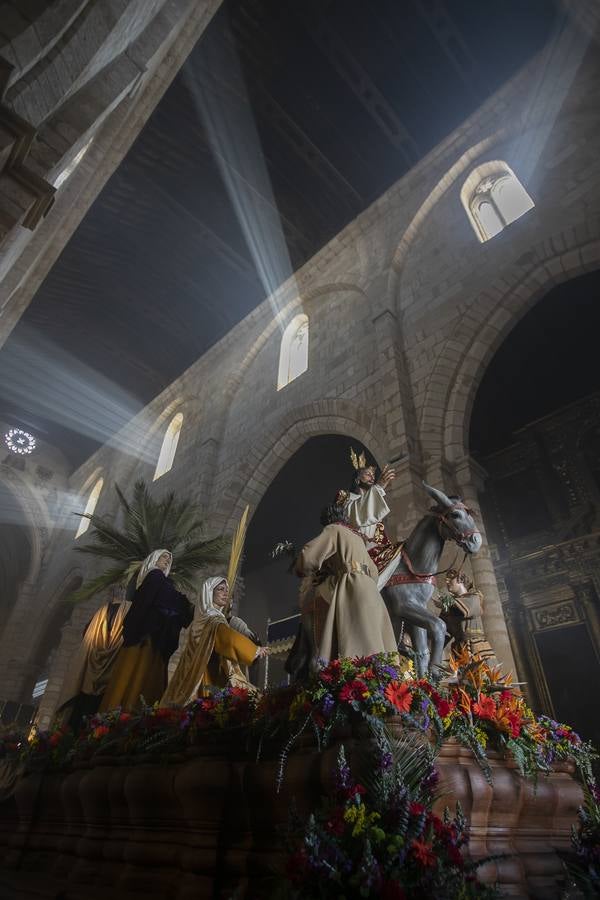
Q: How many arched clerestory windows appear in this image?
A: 4